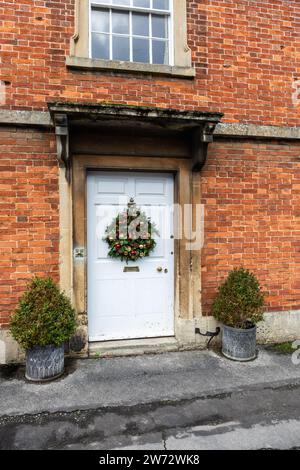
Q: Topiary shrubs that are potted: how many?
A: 2